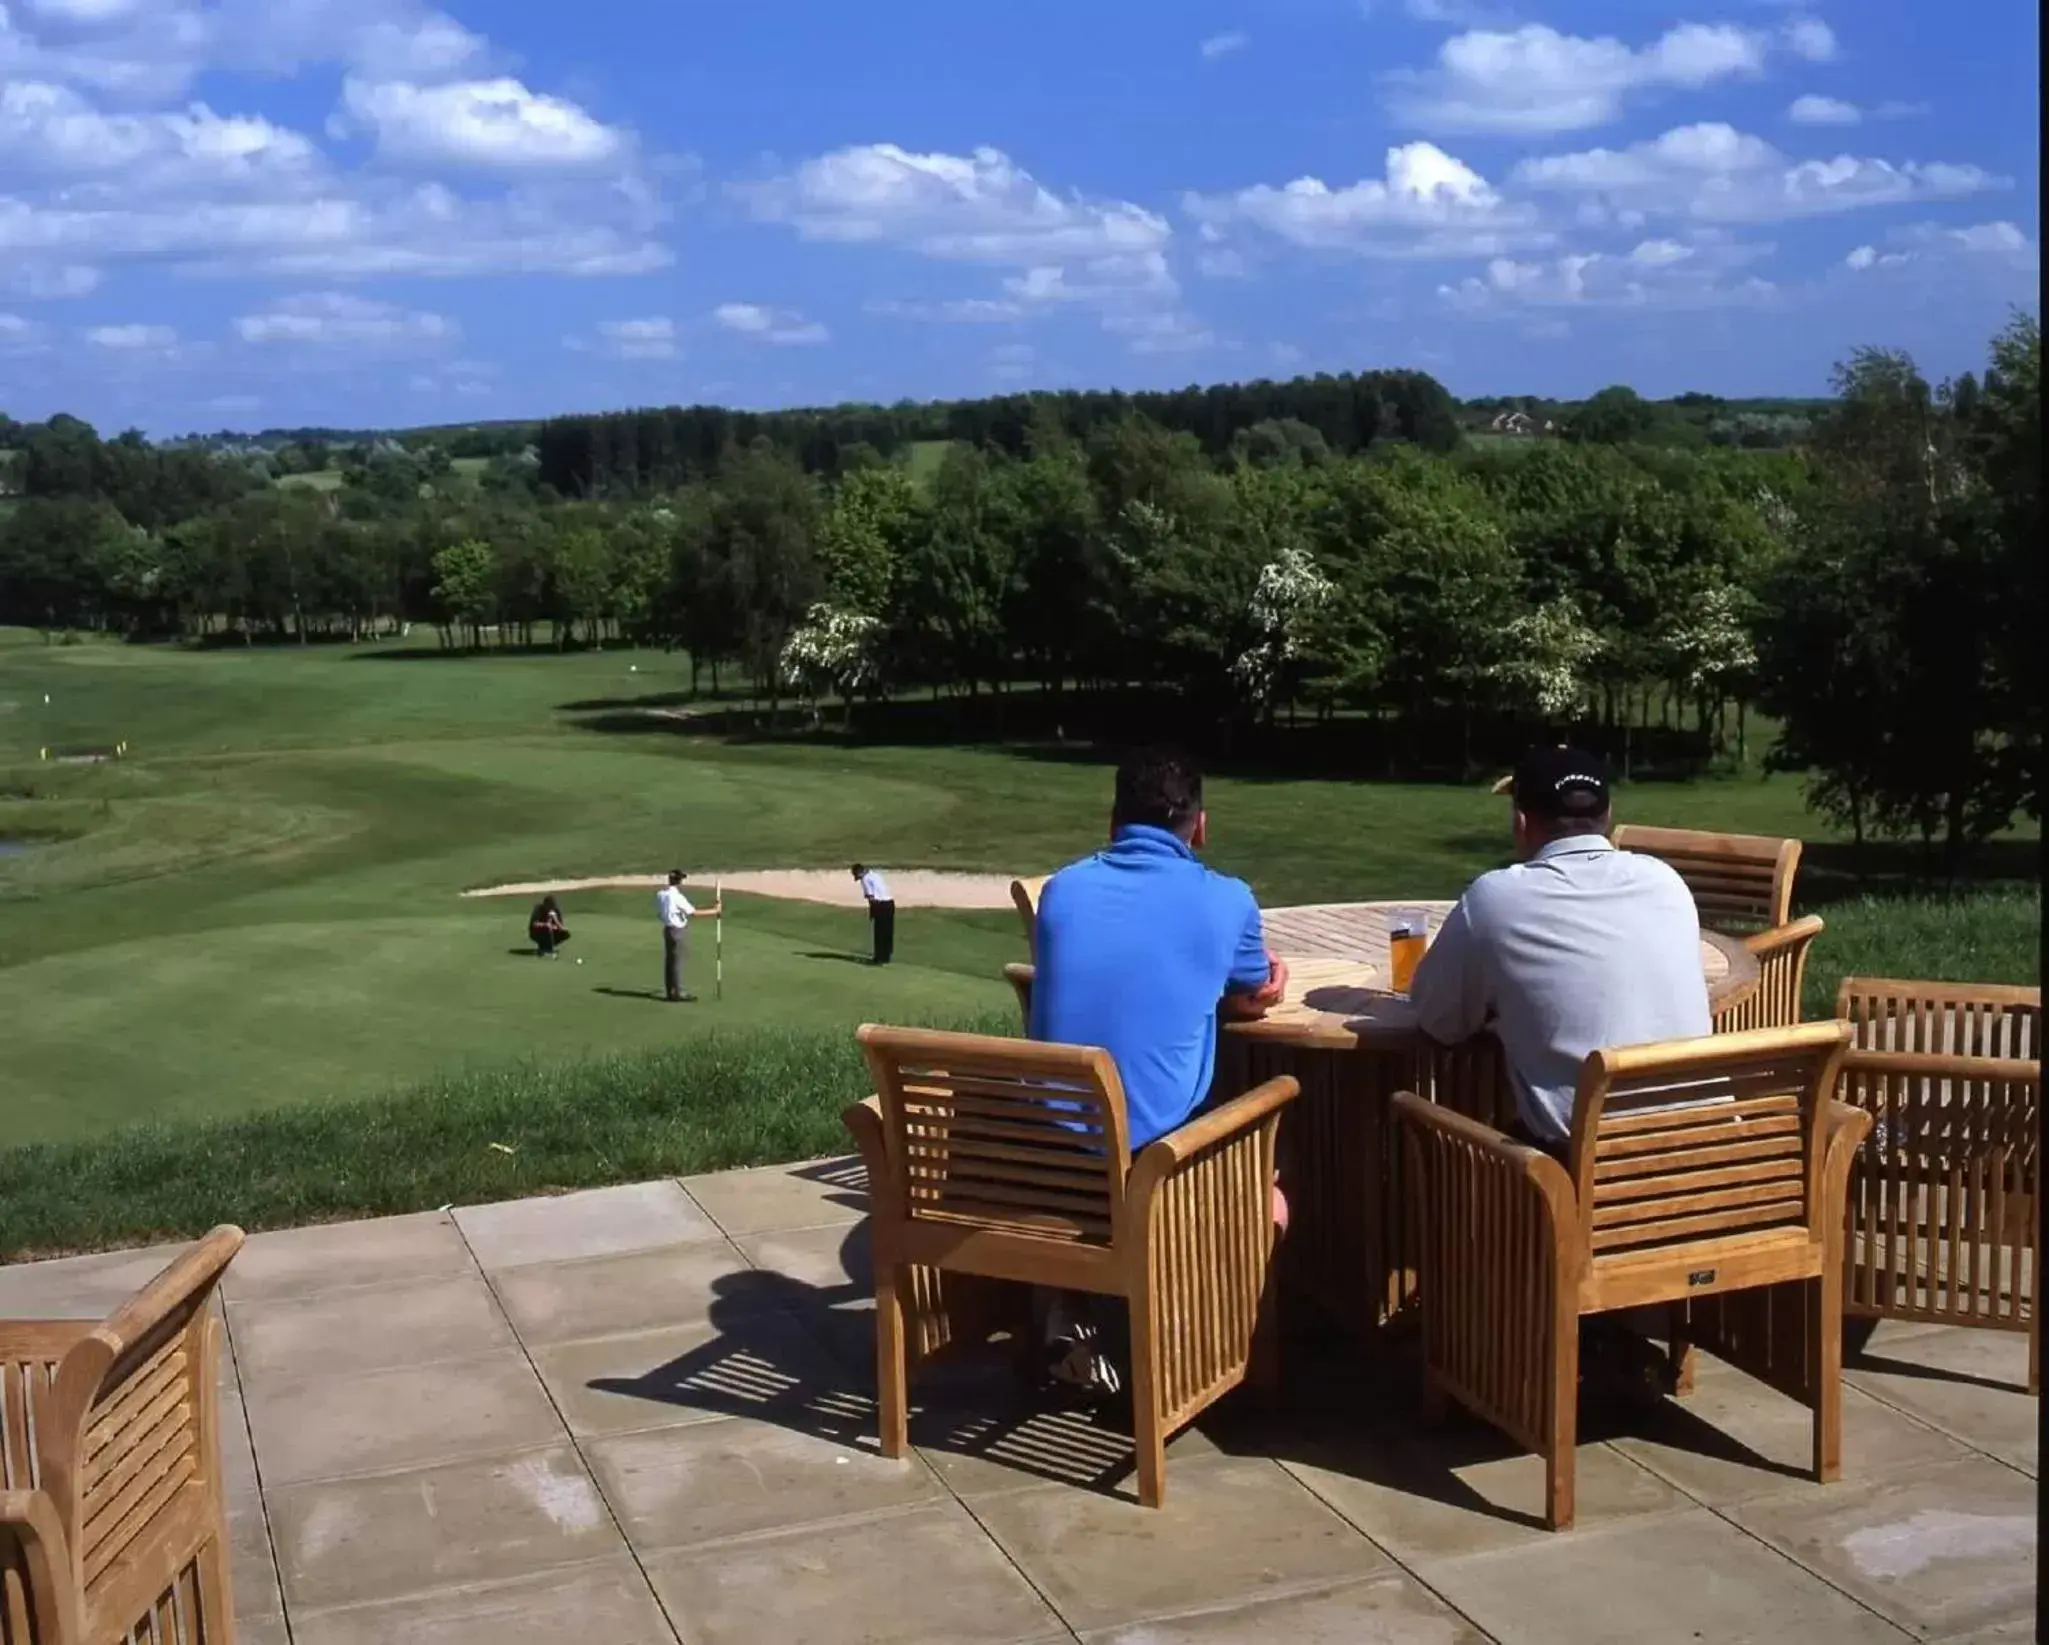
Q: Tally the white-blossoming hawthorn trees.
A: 4